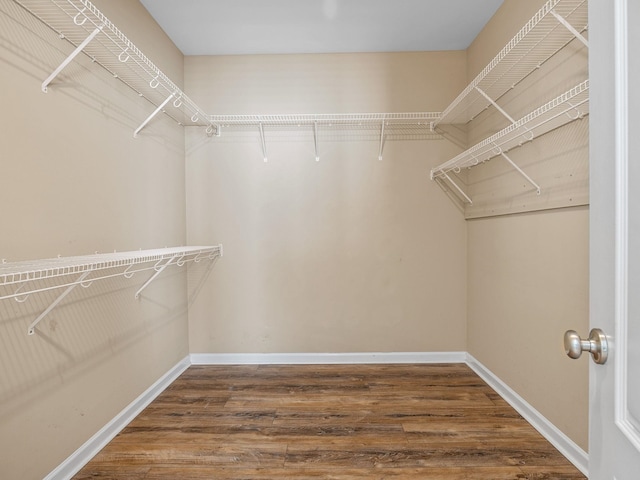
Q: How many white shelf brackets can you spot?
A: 11